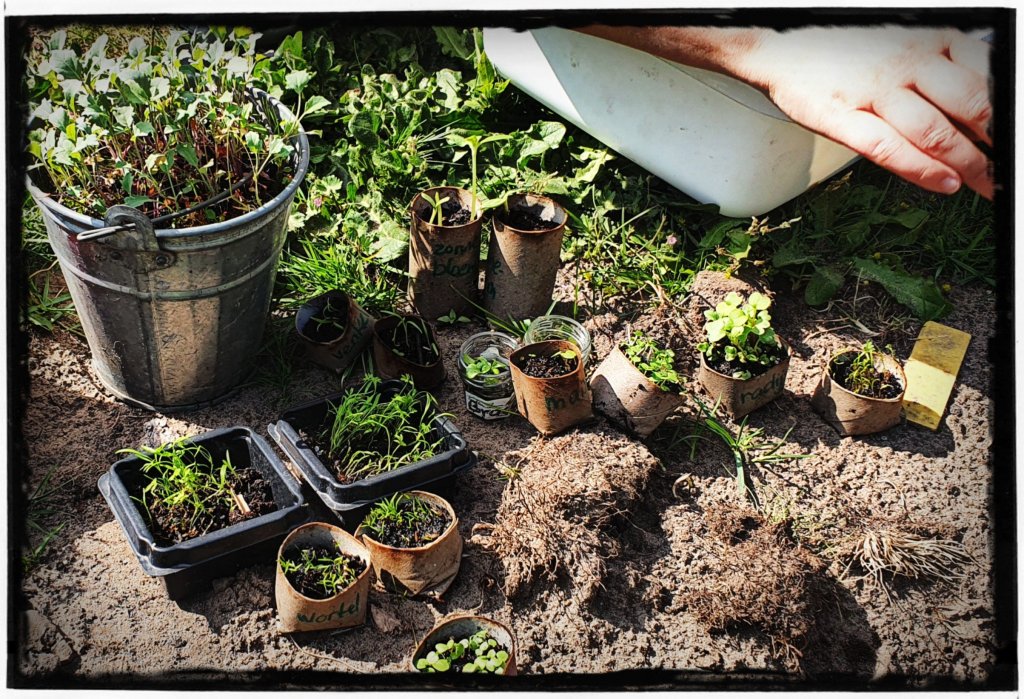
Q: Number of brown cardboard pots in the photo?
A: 11